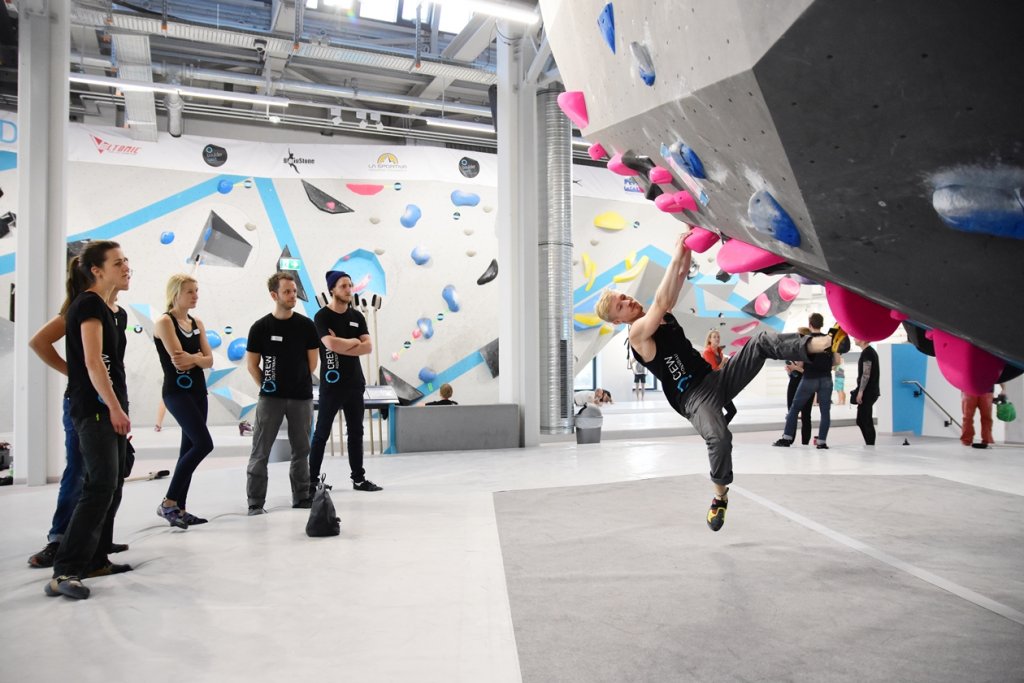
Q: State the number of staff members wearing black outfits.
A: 6